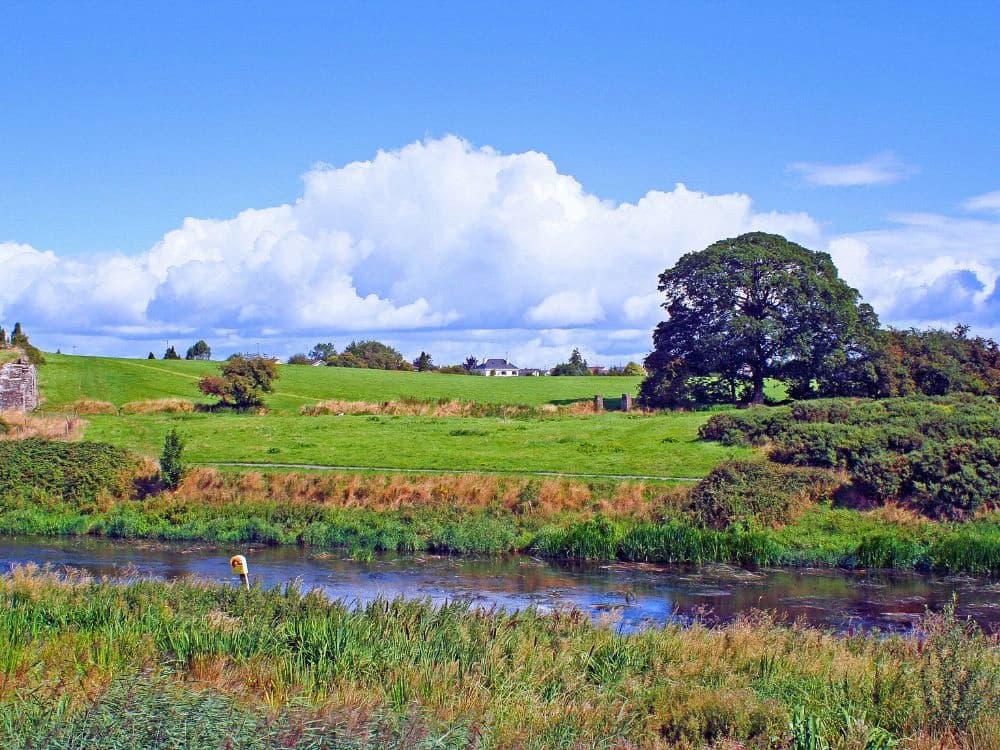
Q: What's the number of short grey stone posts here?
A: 2